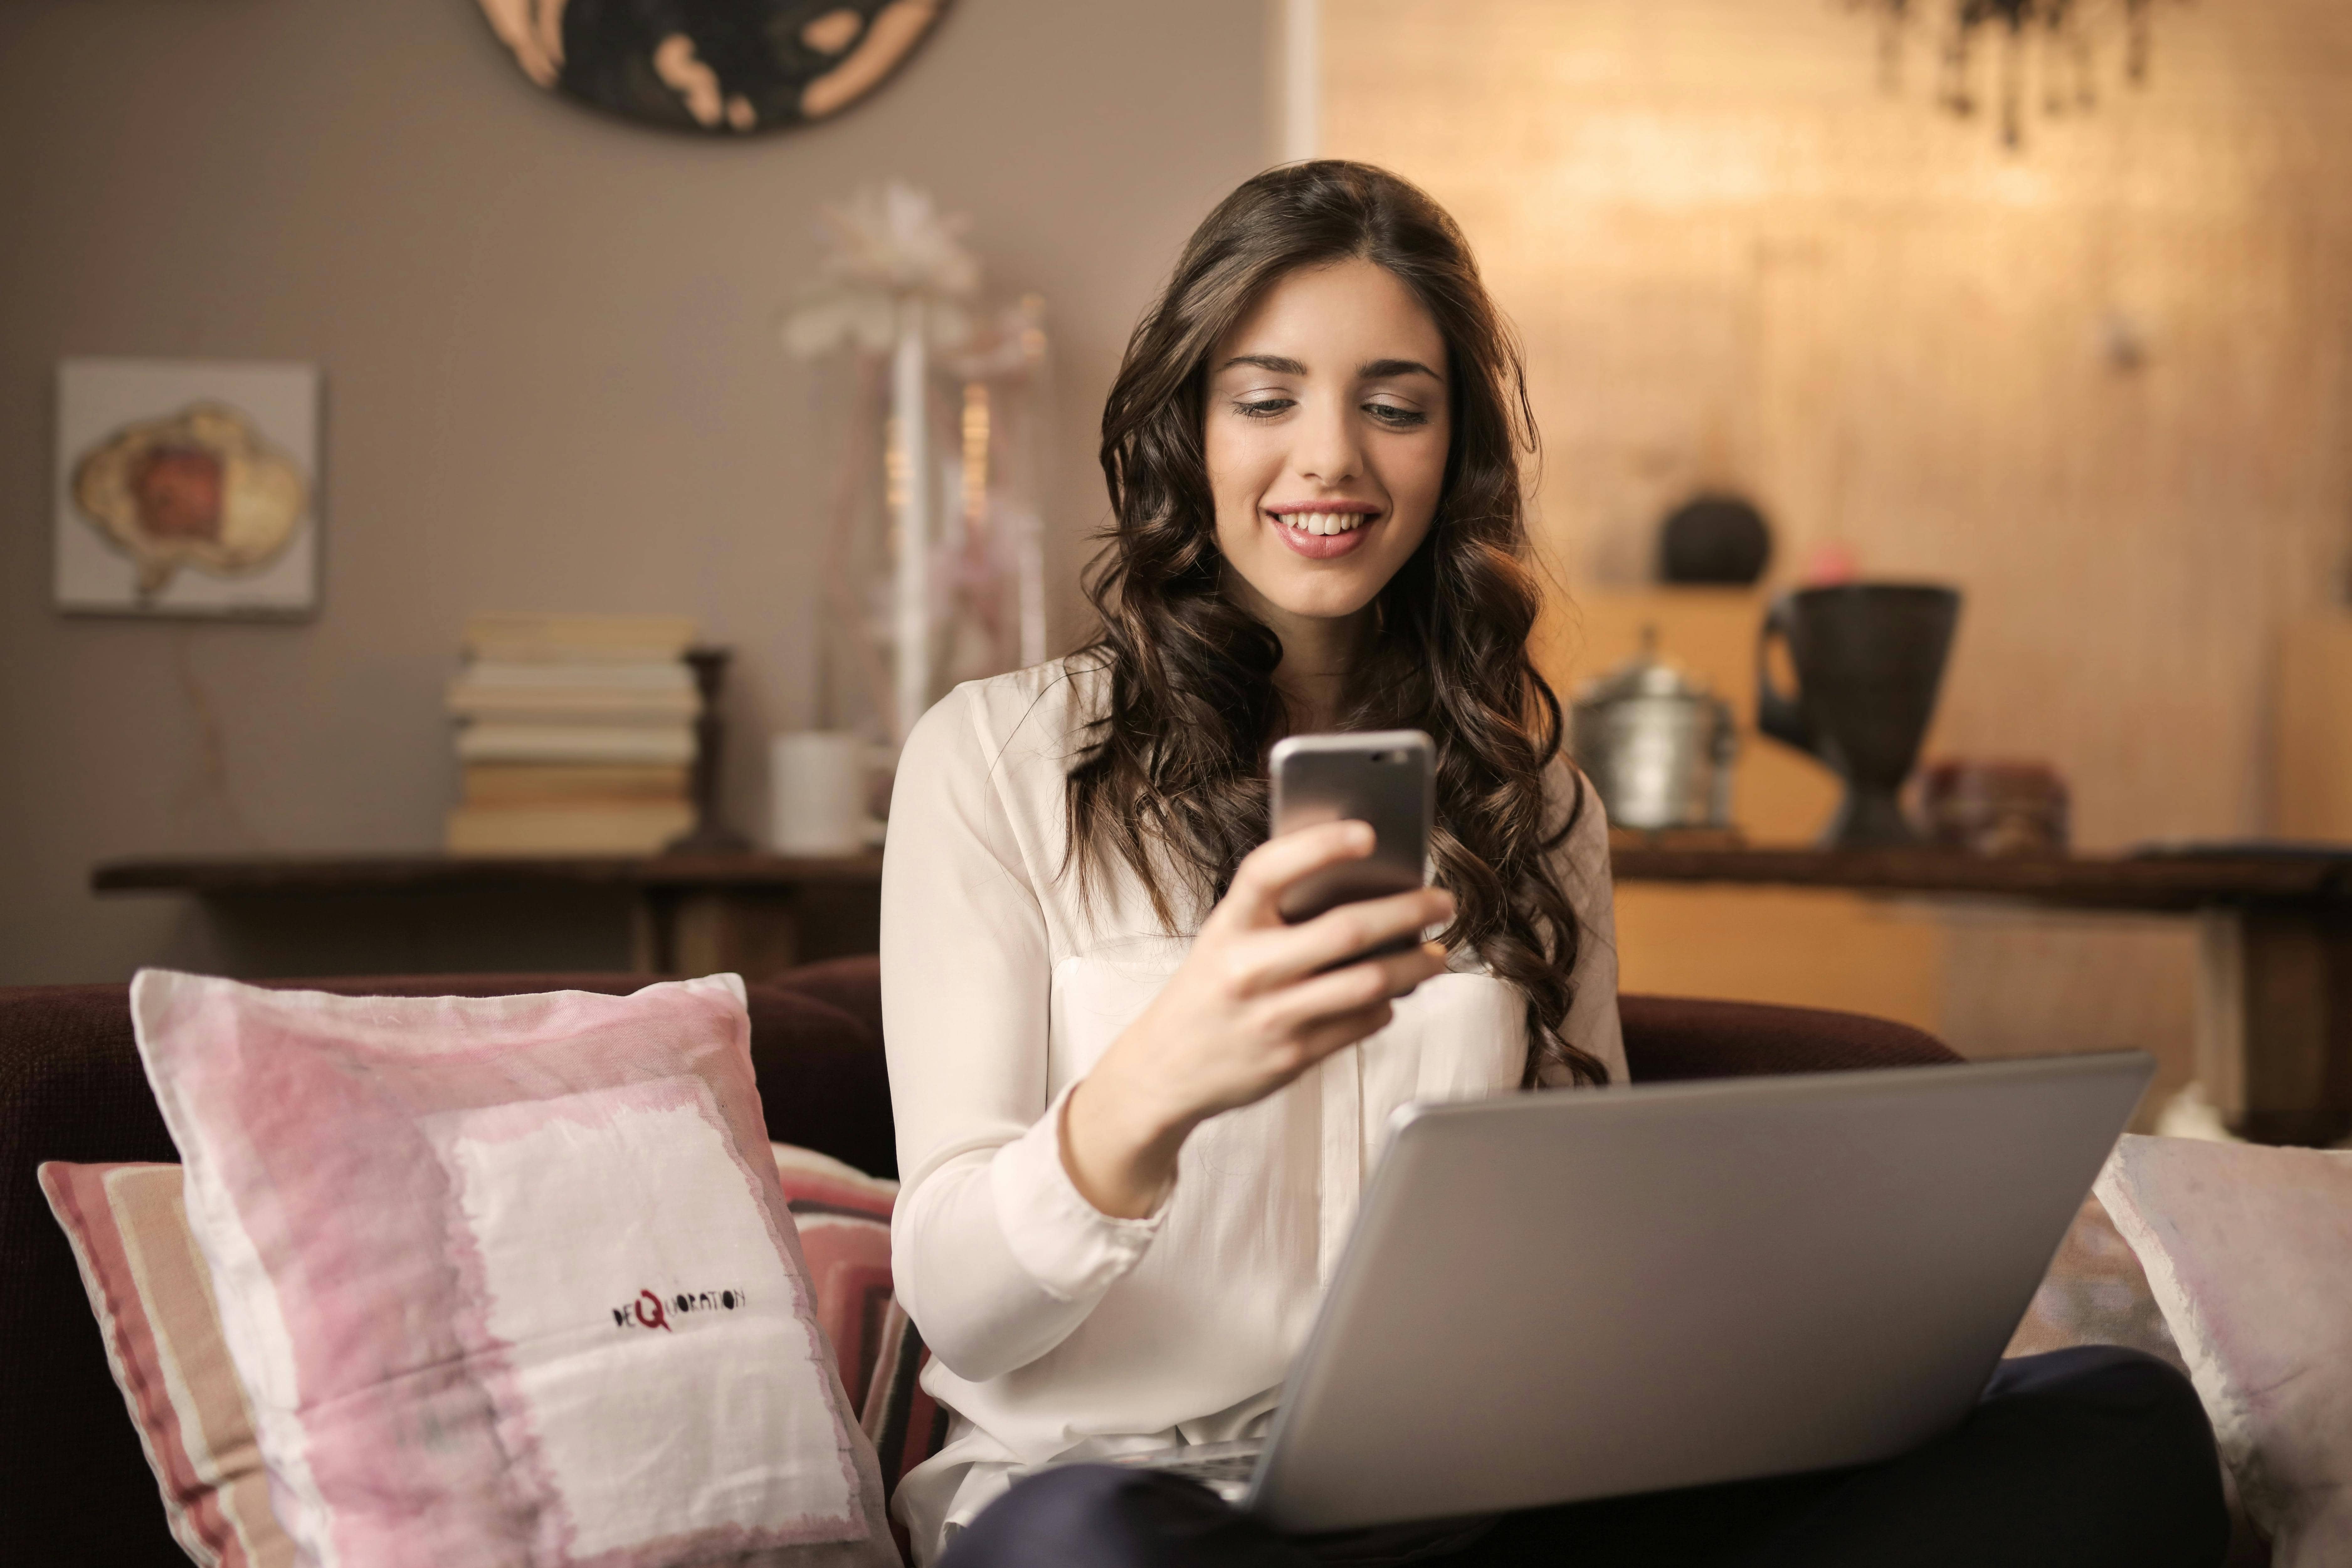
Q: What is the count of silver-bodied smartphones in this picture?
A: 1